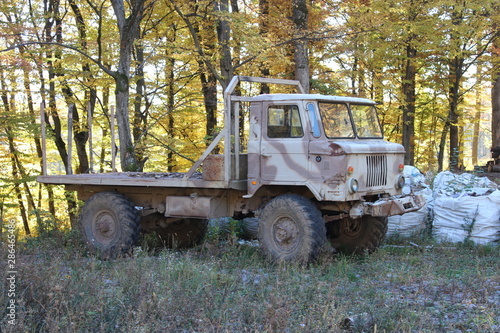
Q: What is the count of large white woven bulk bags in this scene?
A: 2